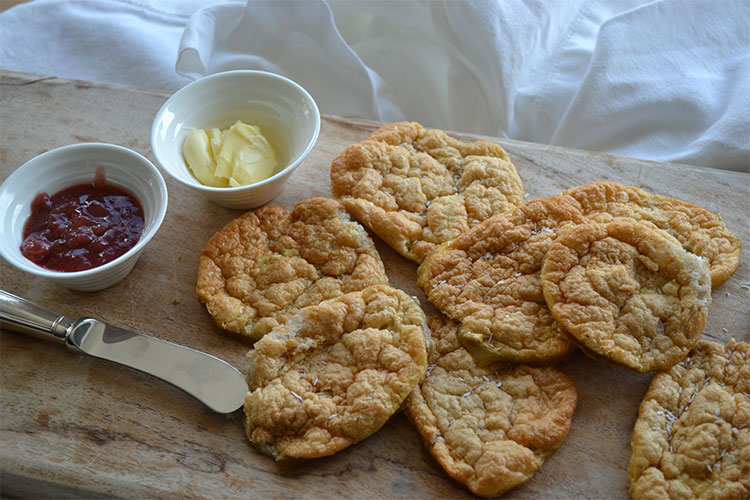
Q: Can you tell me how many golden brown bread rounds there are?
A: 8